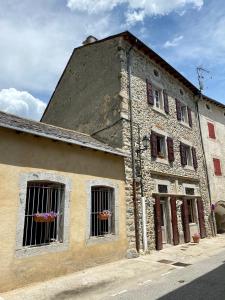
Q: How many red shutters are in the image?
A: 14